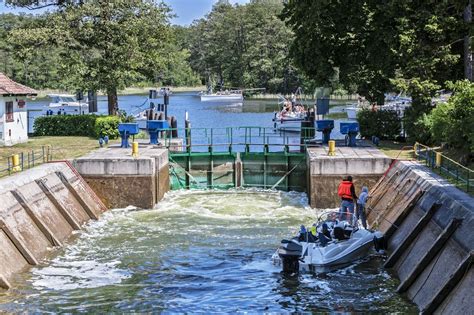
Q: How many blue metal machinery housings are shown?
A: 4